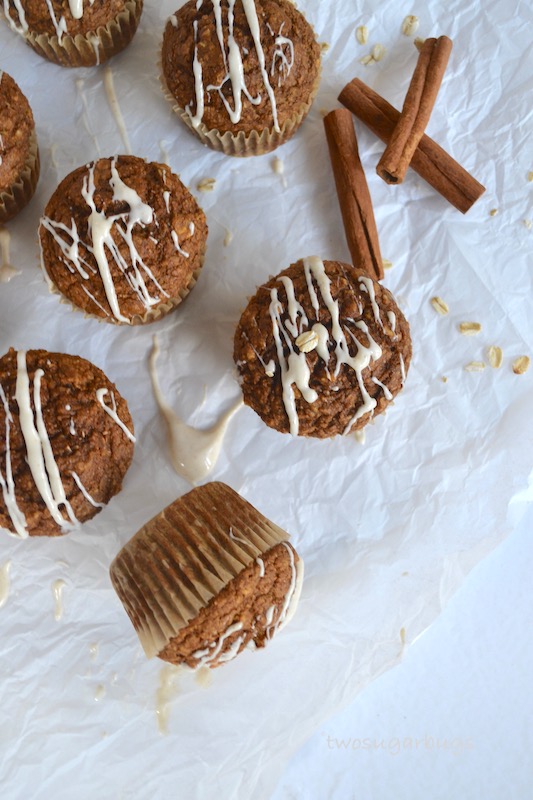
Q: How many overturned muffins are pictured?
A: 1